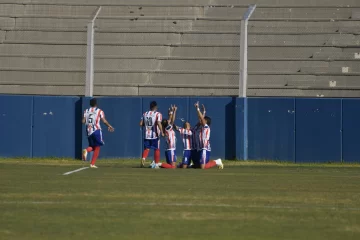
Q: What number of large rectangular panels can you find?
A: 8